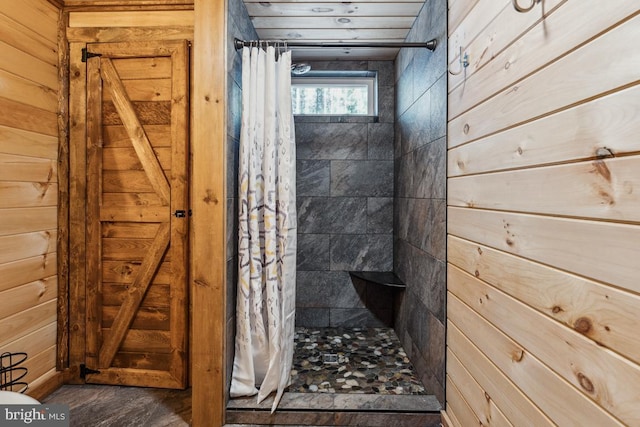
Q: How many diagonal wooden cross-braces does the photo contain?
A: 2